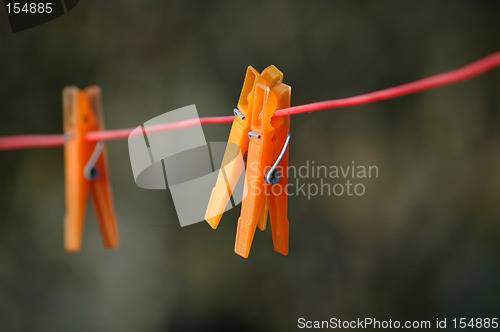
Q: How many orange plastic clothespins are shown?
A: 3